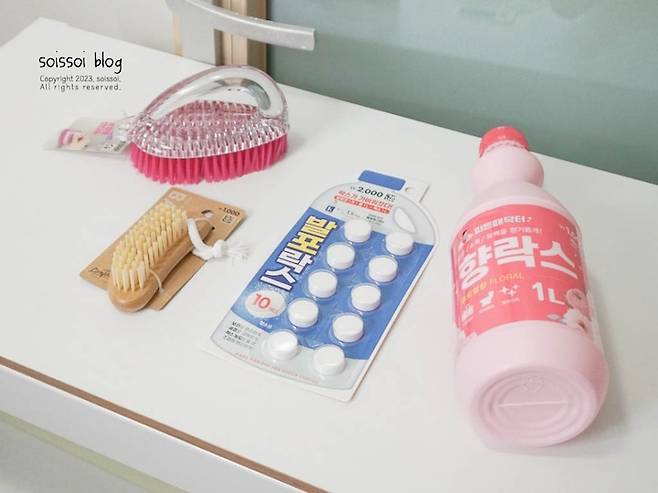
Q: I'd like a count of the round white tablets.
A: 10